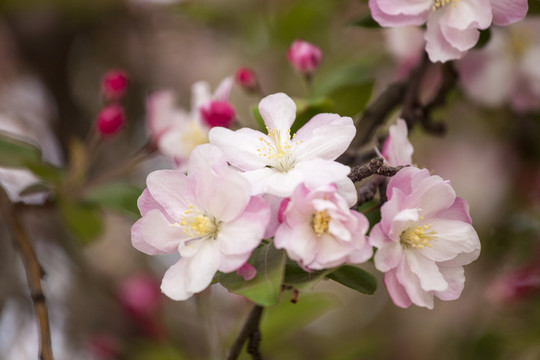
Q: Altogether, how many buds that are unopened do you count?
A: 5